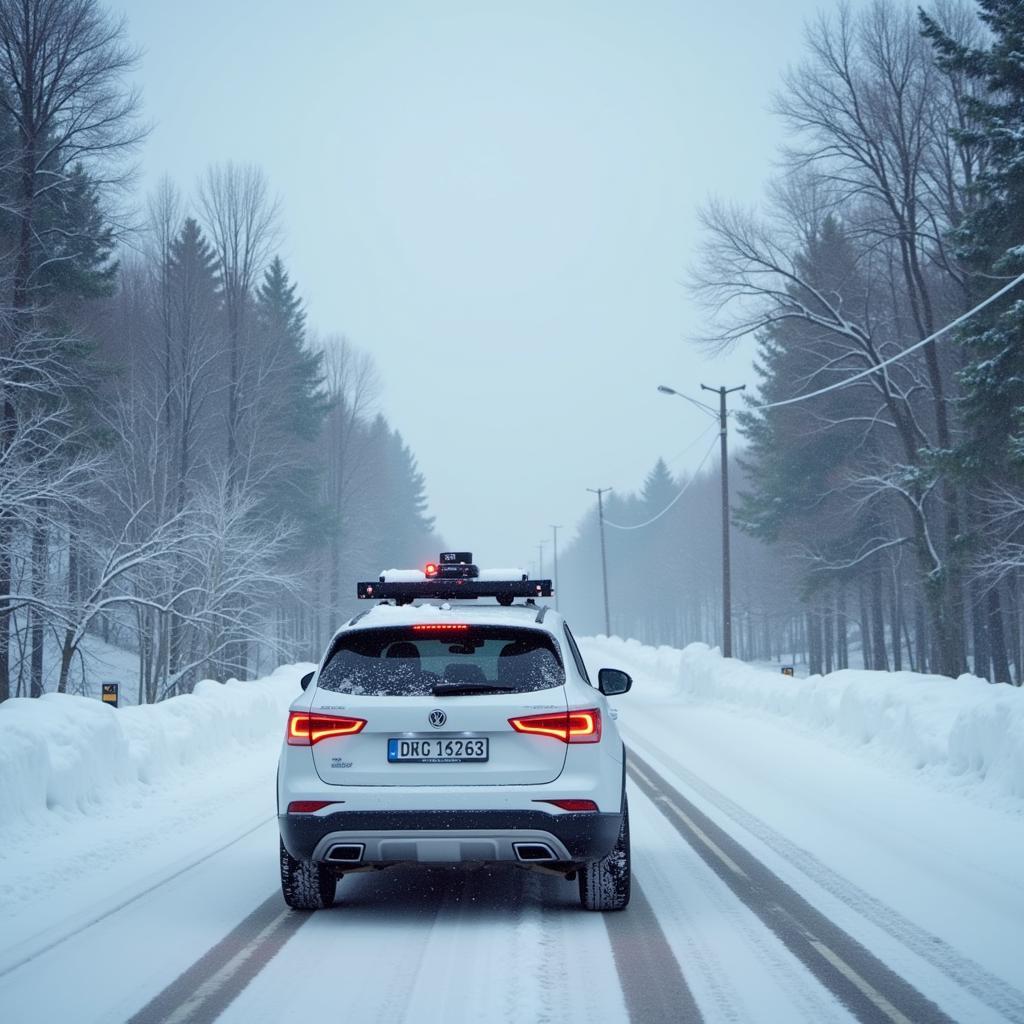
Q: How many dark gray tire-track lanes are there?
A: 3